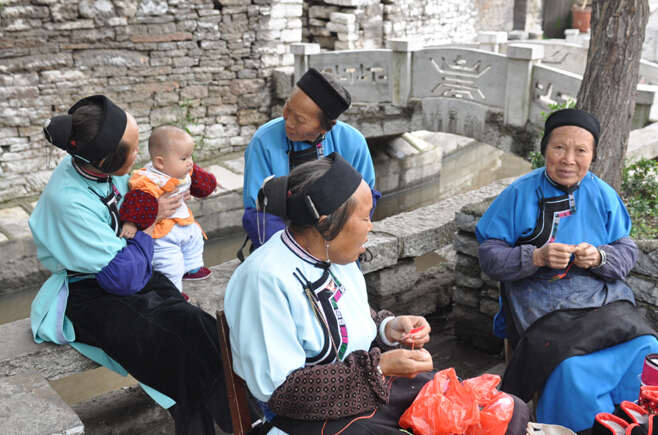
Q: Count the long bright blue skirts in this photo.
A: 1